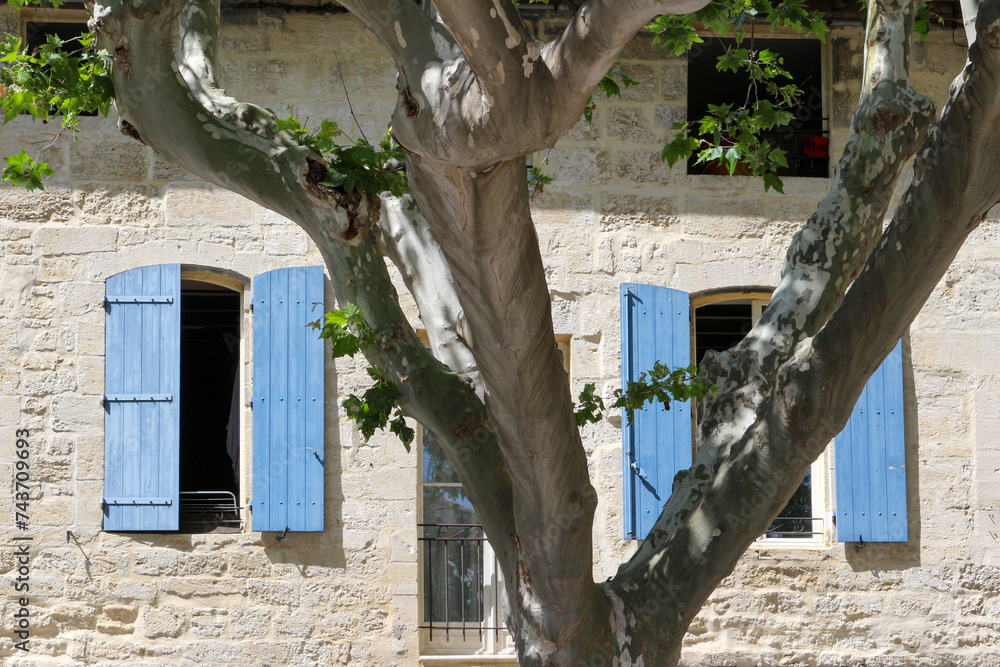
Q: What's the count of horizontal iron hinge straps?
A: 3